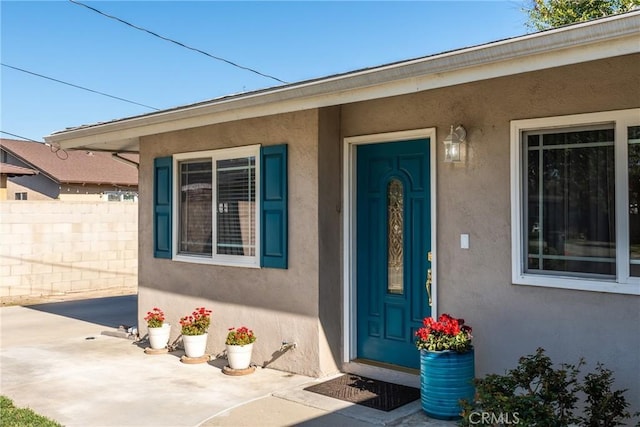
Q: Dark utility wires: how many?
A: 3